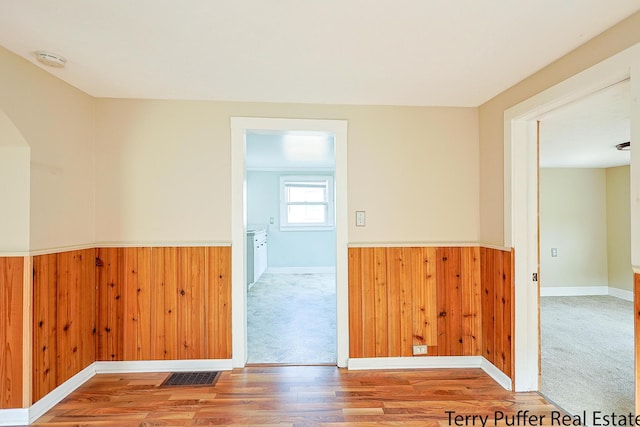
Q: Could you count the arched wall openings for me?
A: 1